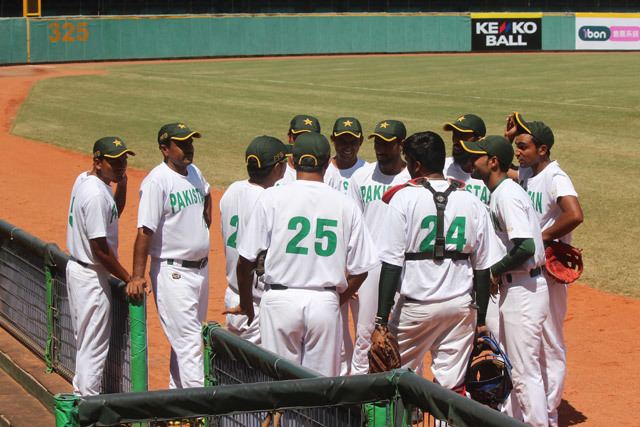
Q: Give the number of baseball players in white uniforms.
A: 11